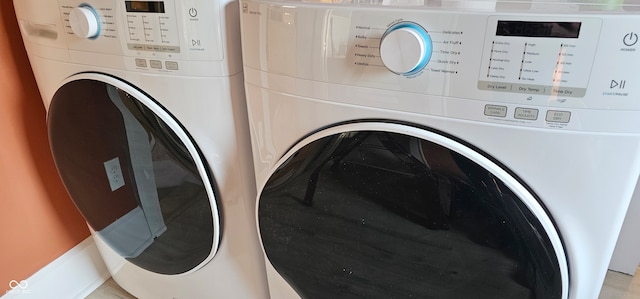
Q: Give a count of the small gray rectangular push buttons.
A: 6